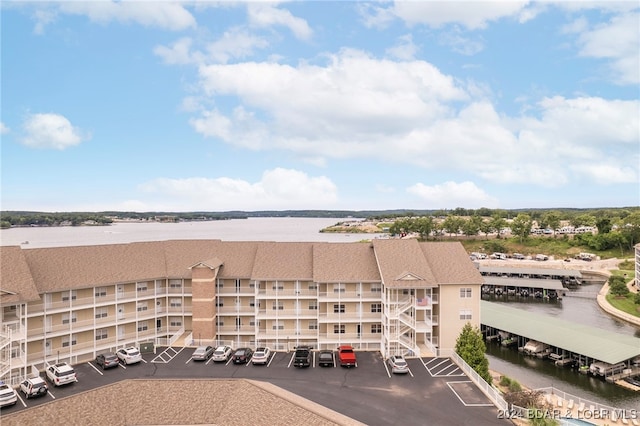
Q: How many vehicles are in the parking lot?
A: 13